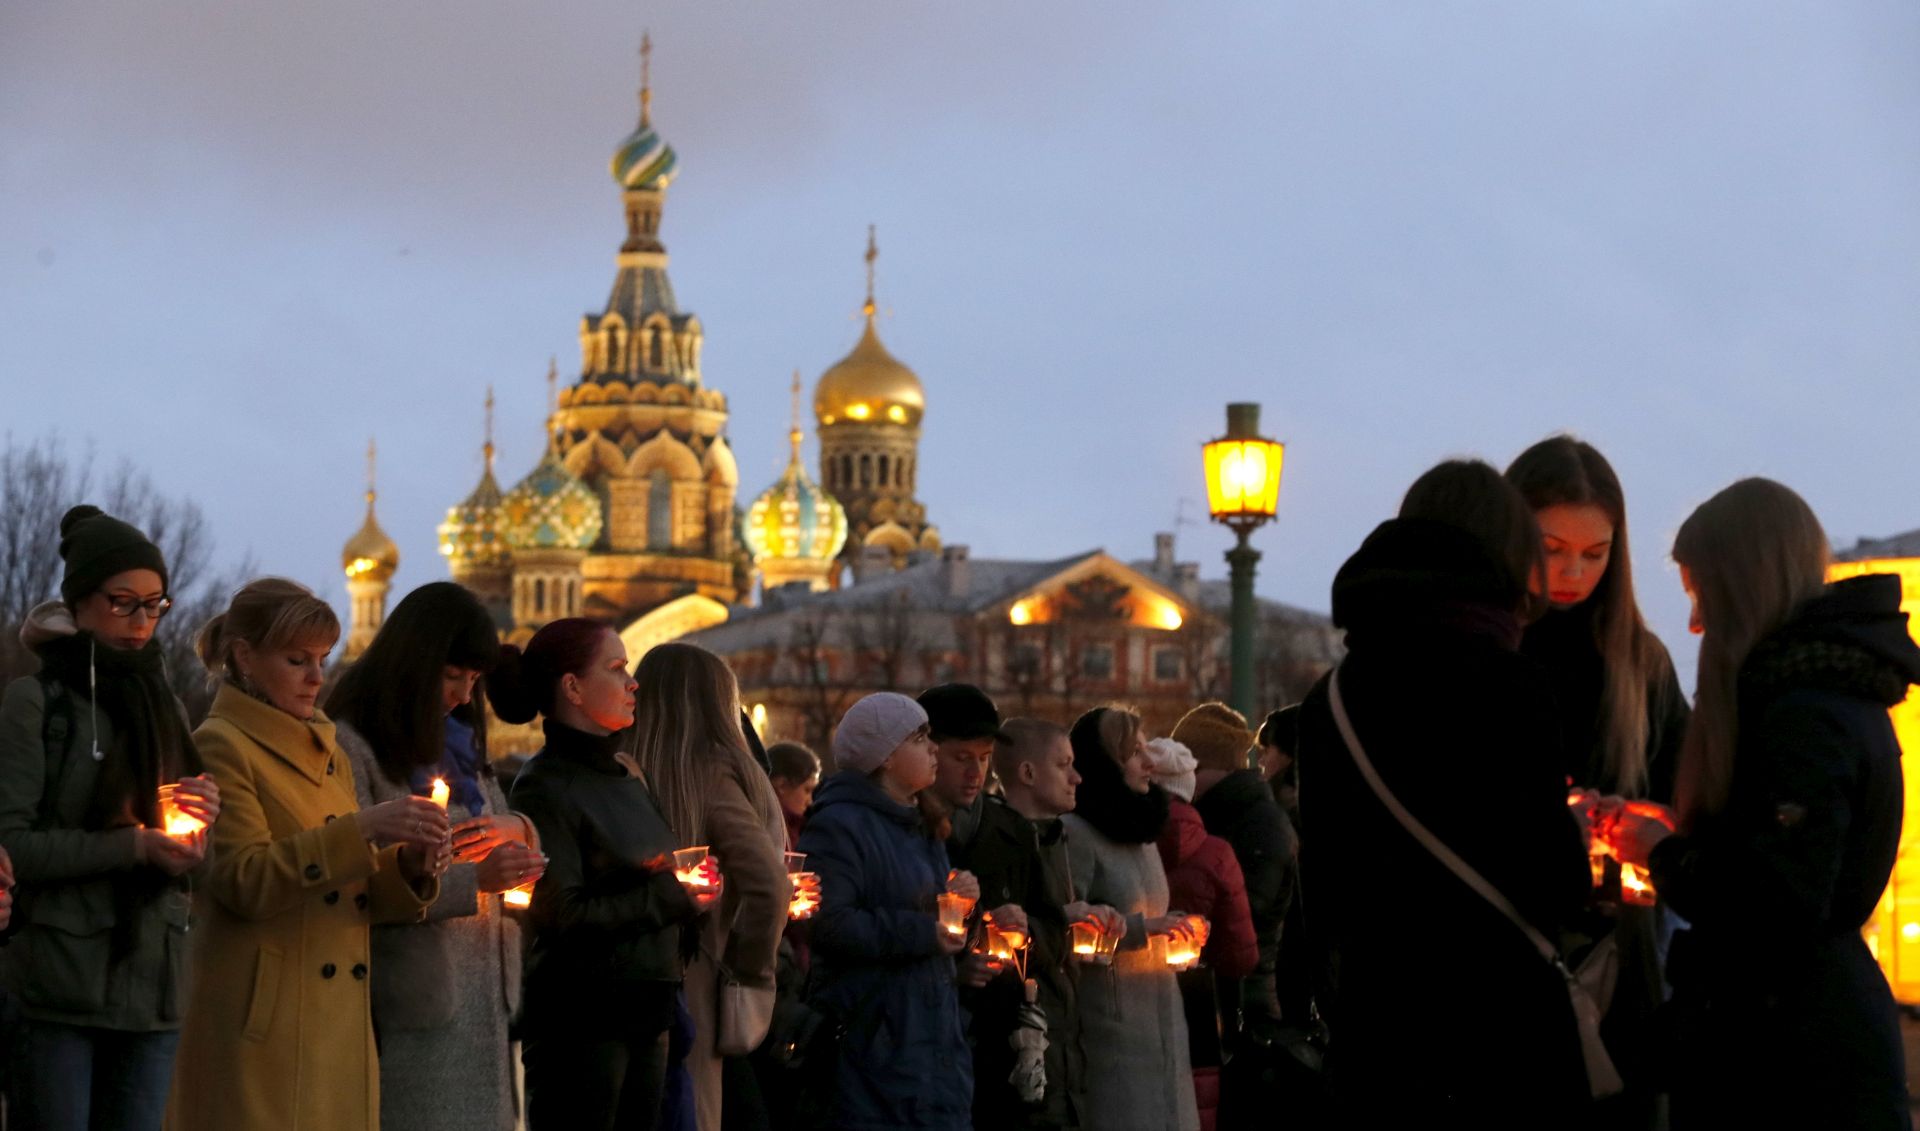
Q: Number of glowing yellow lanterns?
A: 1